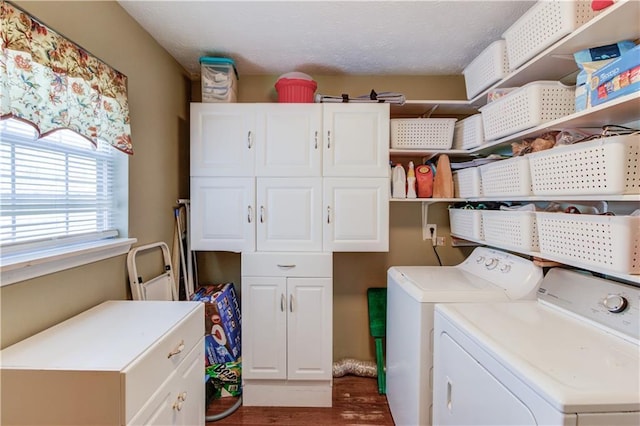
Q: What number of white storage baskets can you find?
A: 11